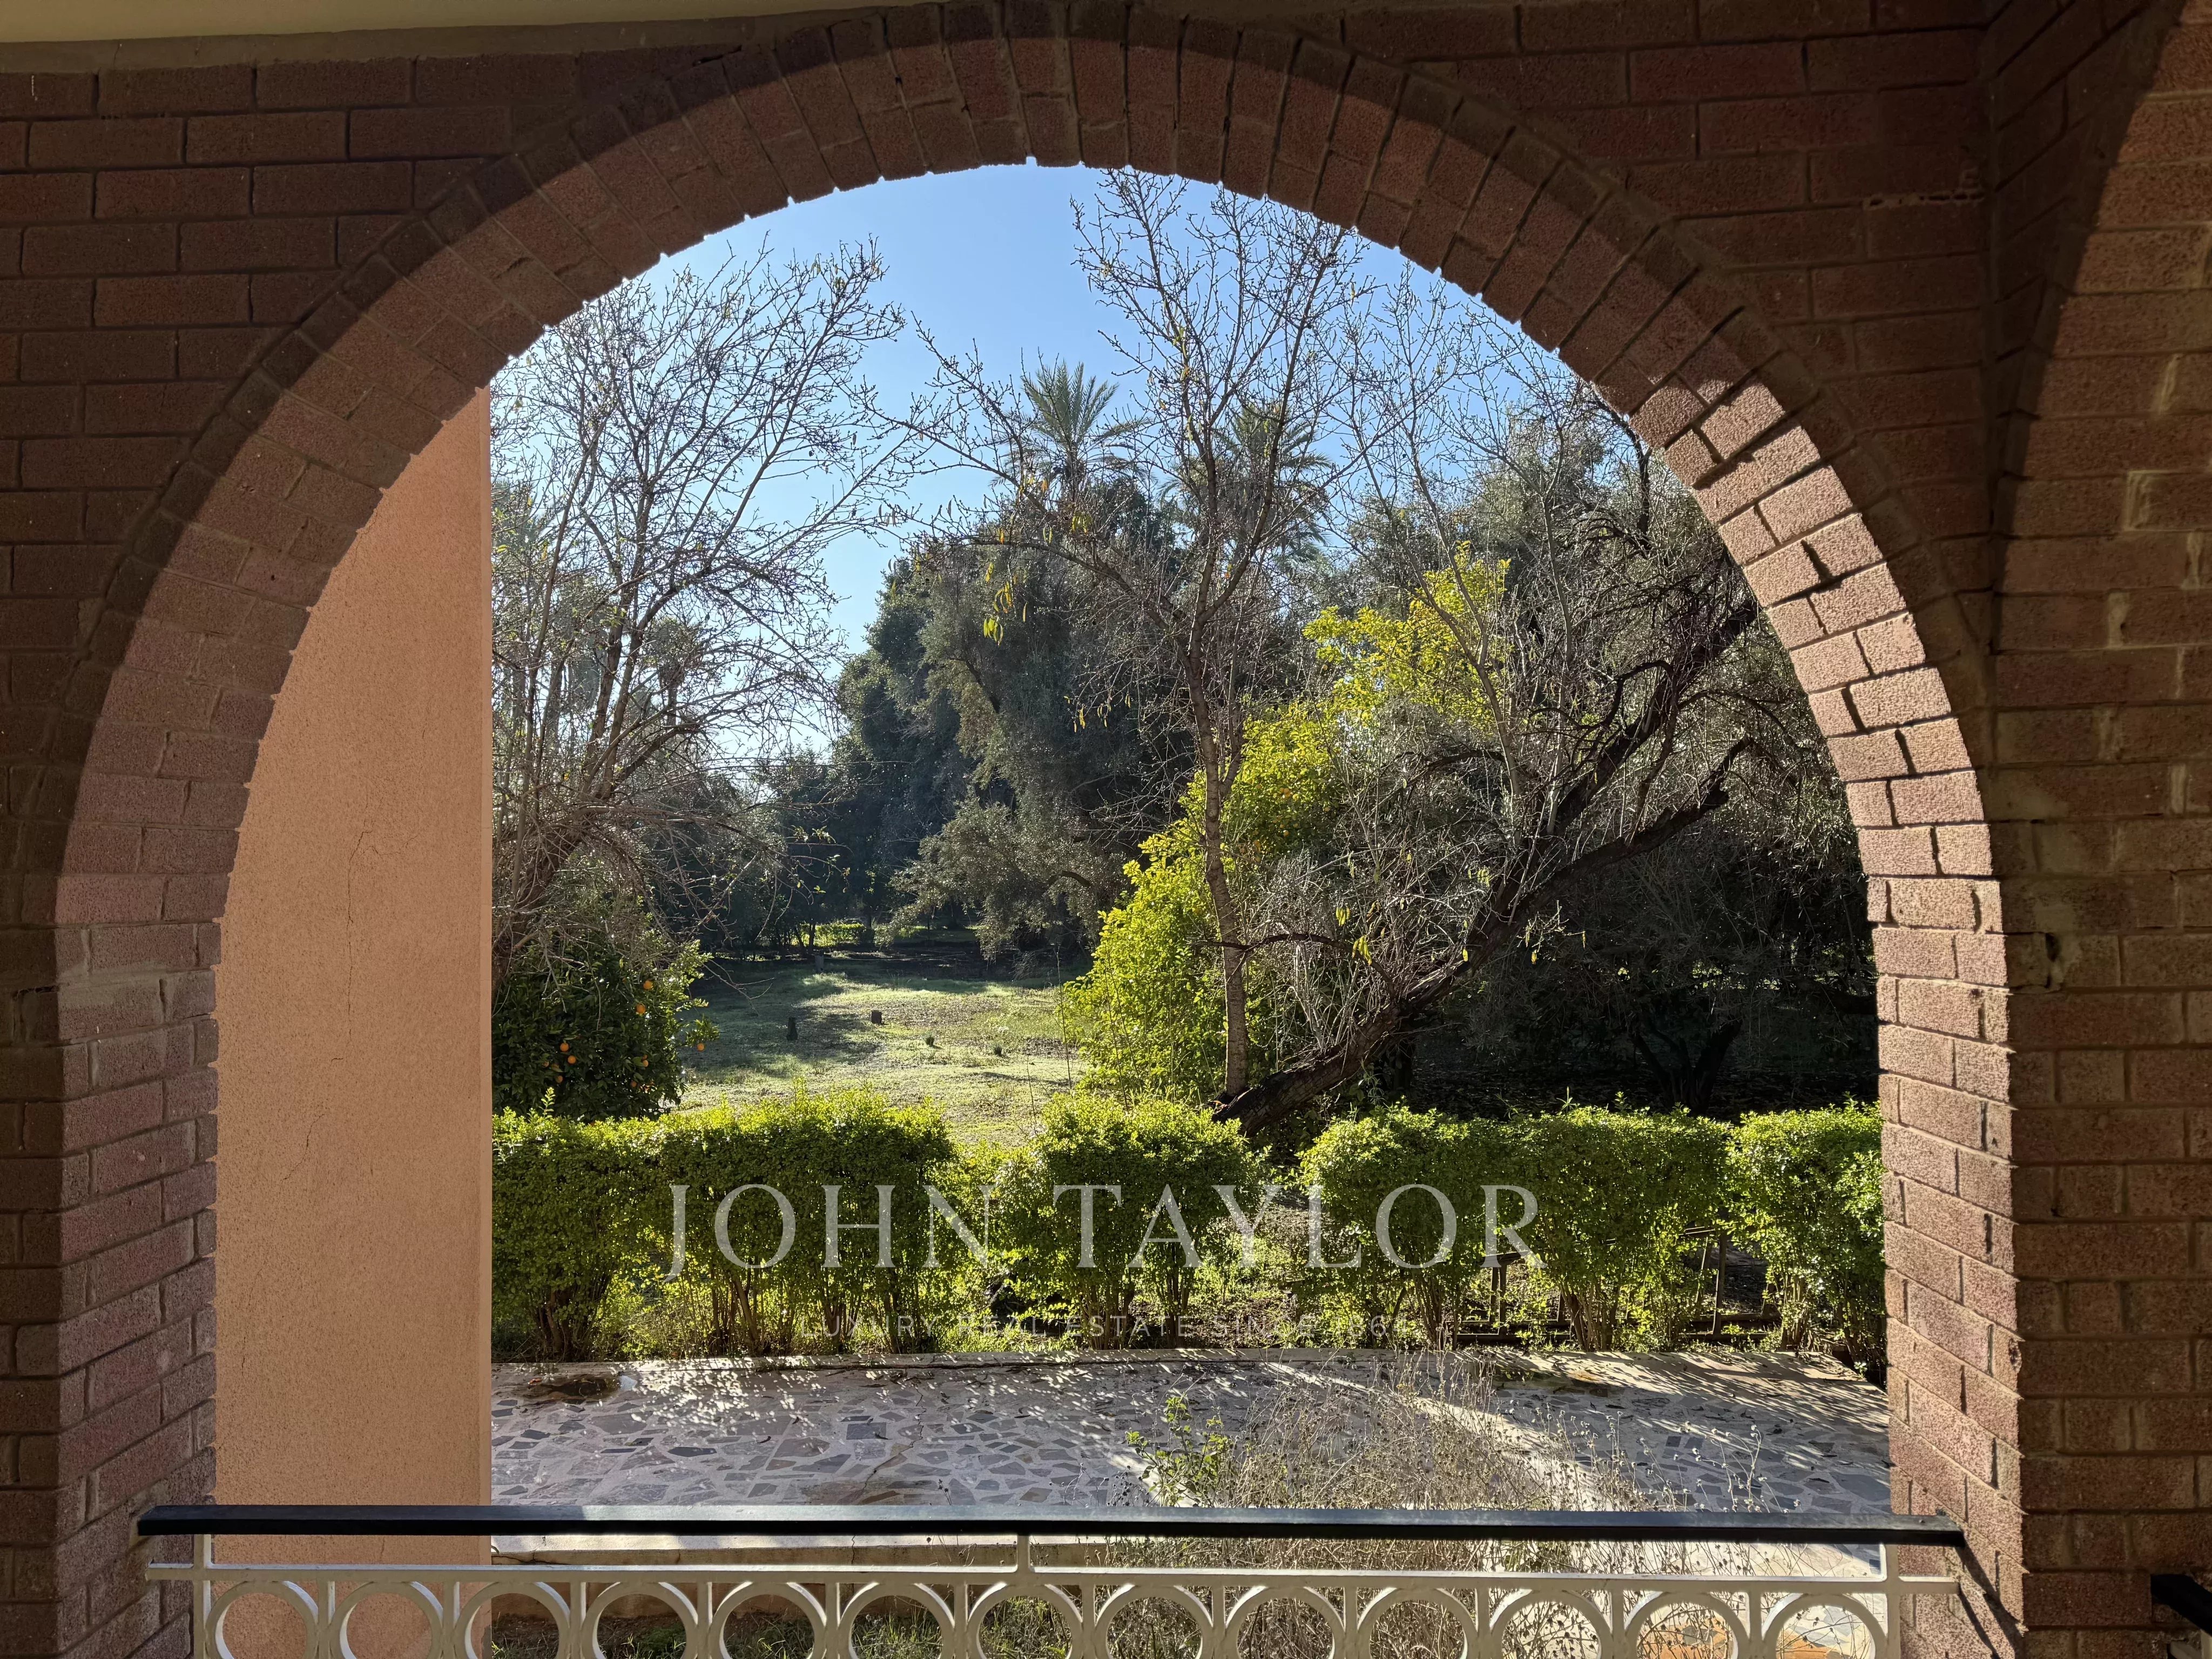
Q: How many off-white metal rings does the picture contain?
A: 13